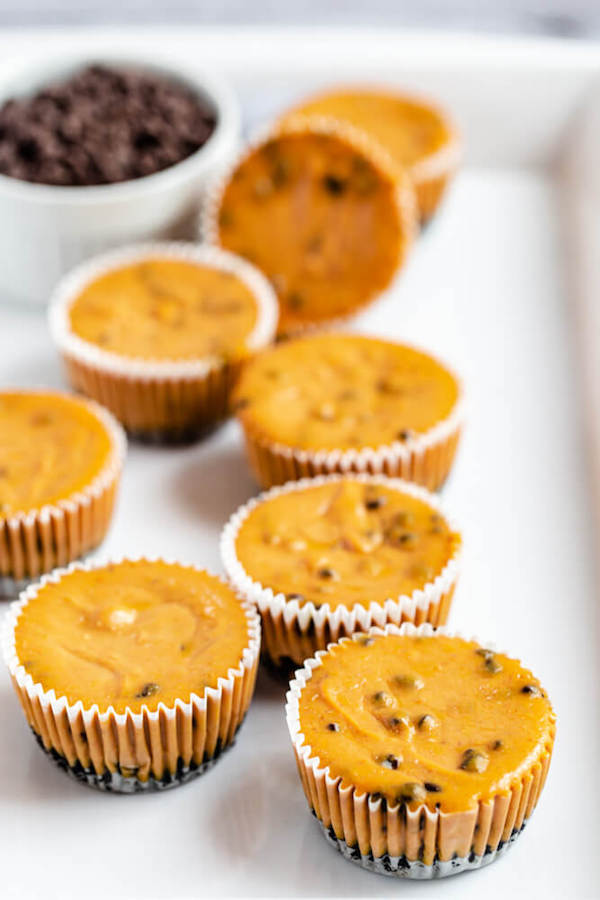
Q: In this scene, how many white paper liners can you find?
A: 8